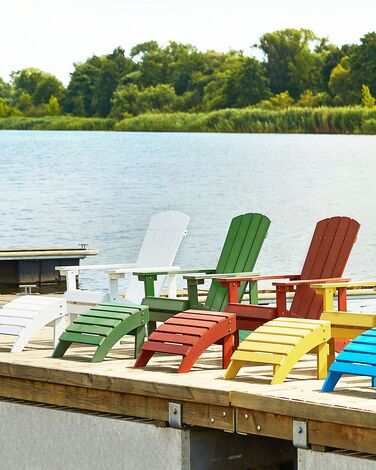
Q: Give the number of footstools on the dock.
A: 5